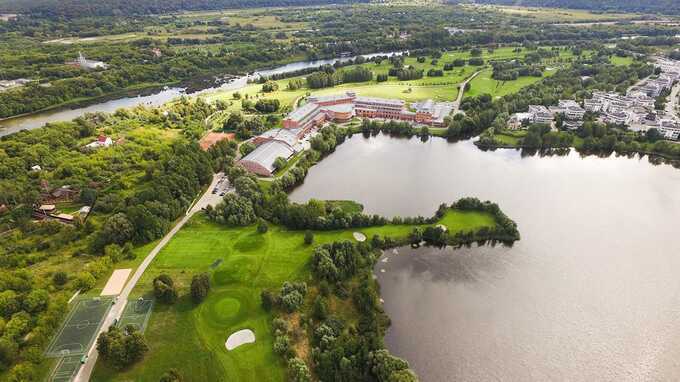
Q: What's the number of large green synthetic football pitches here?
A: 1